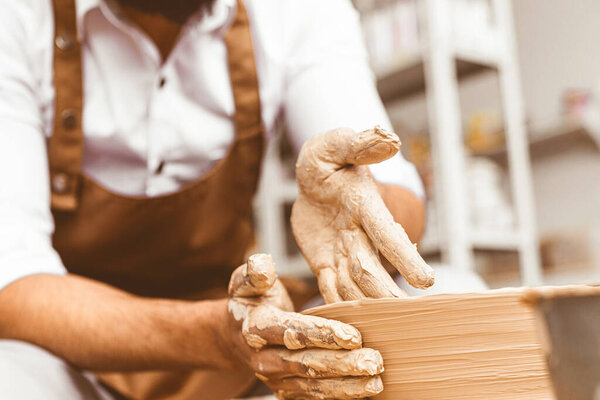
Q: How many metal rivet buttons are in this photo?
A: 3